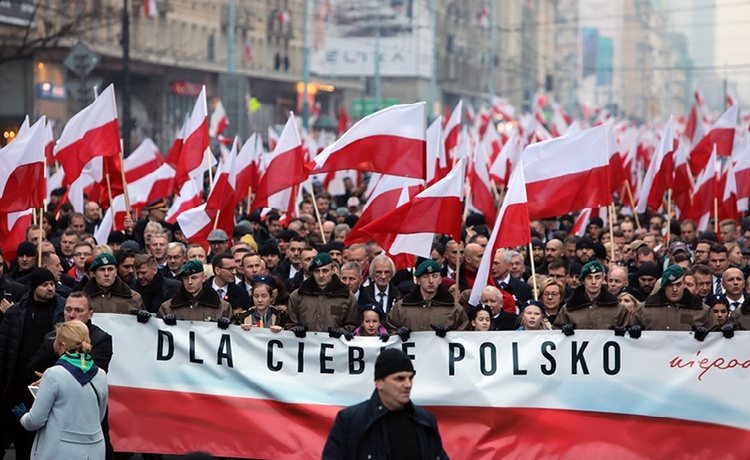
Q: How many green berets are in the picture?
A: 6